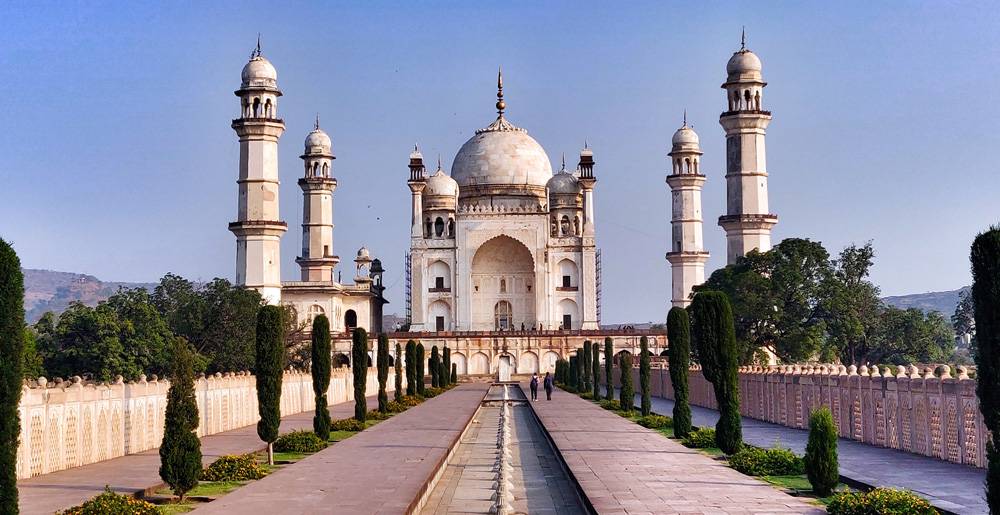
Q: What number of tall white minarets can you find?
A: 4